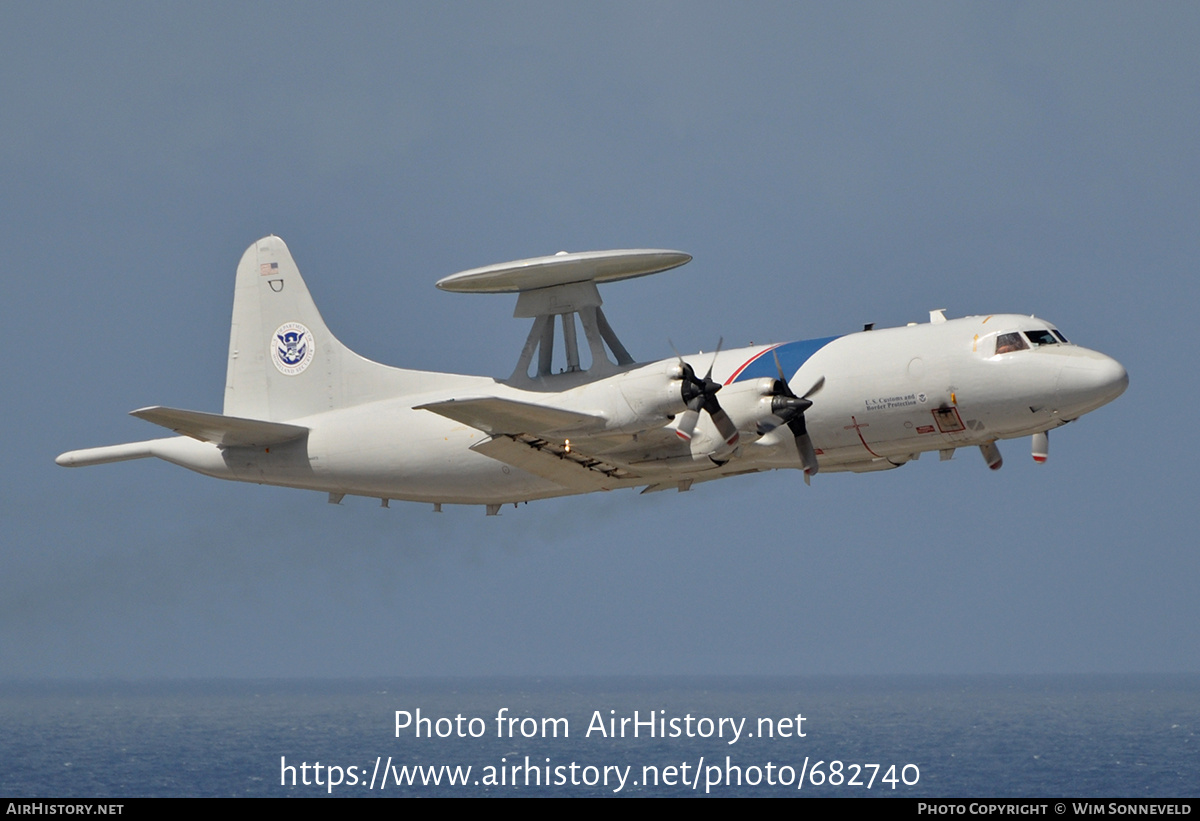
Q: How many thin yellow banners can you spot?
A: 0